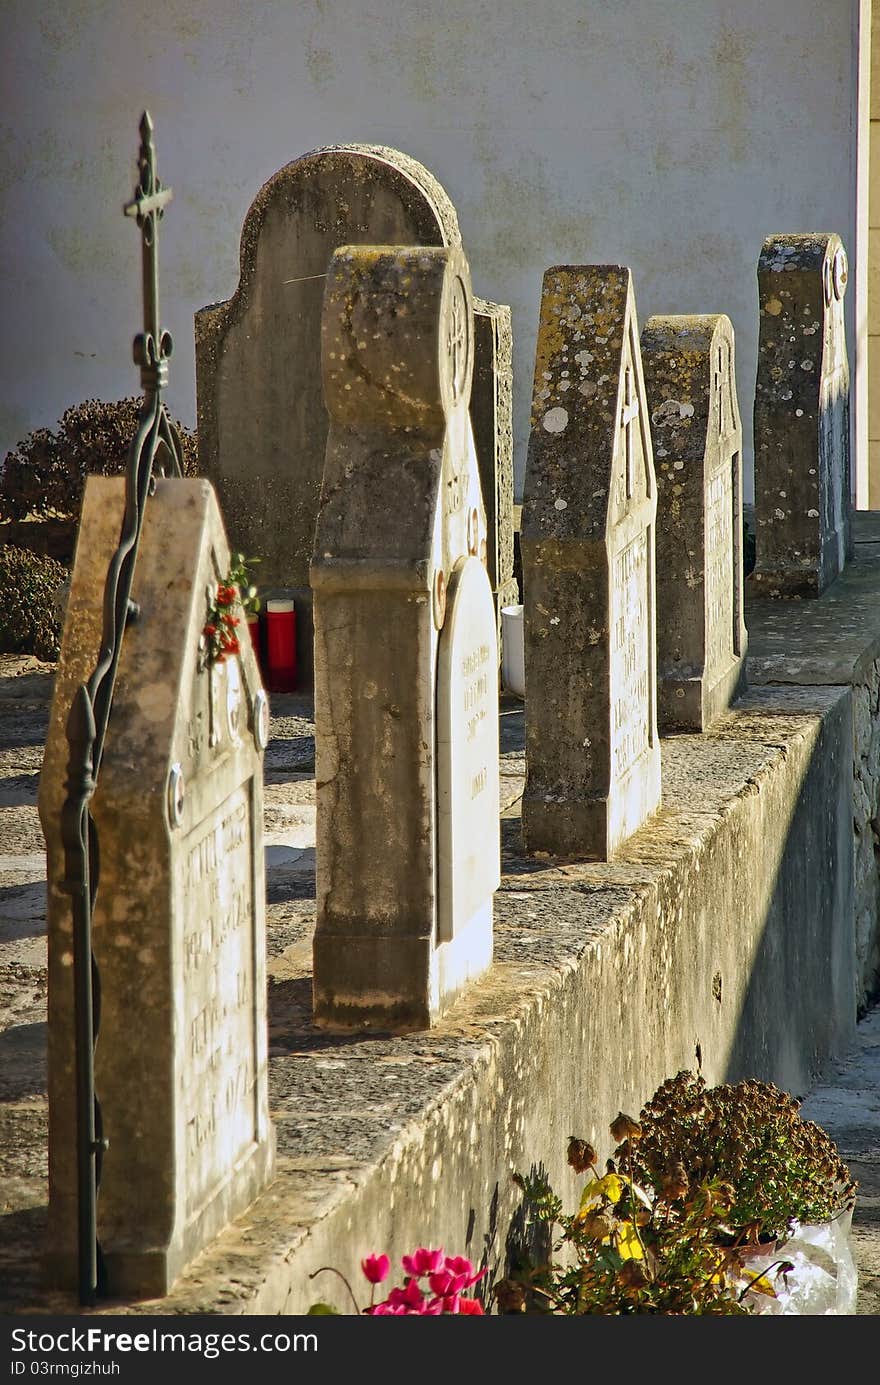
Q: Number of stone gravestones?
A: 6